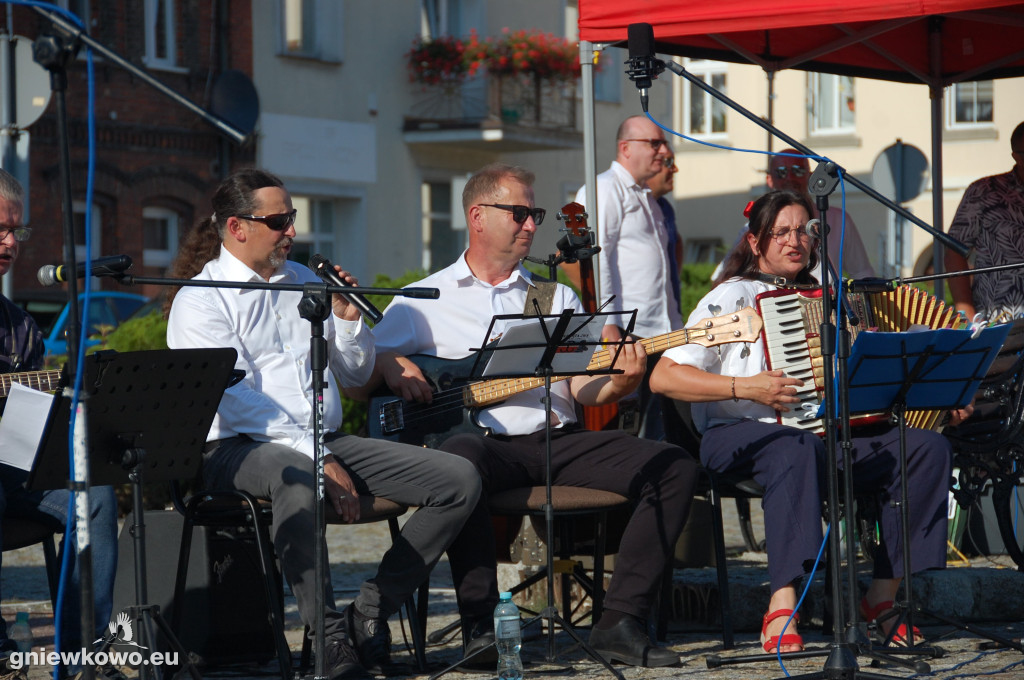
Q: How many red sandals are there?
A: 2